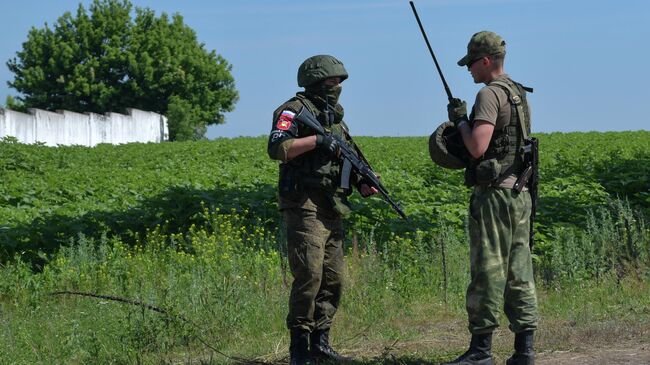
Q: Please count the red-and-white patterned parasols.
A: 0